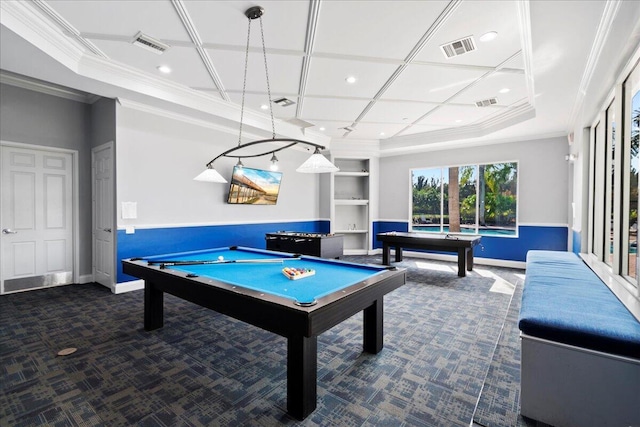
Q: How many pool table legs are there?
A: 3